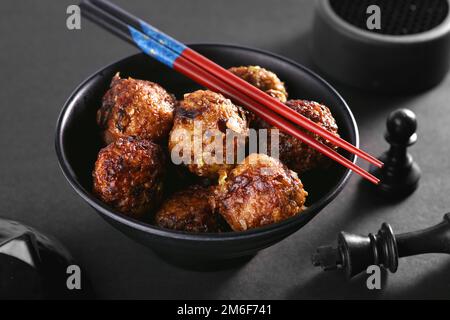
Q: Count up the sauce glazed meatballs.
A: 7